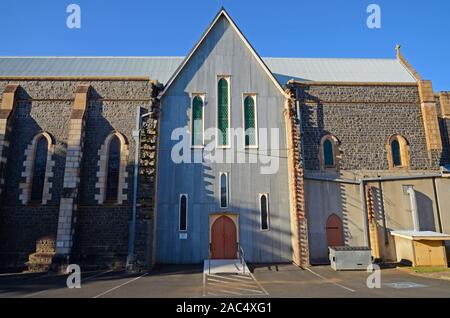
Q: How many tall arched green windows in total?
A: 3